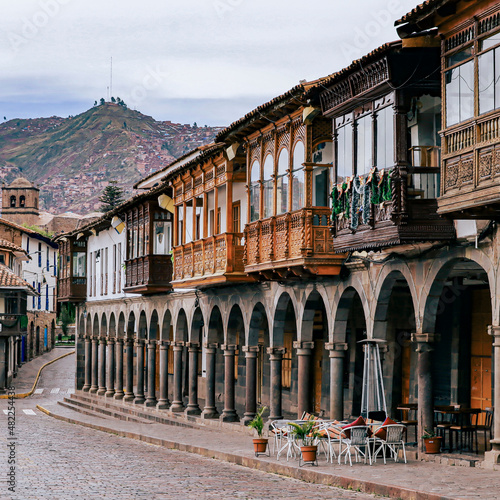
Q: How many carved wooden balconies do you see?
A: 6